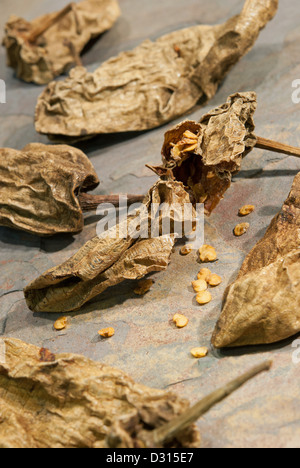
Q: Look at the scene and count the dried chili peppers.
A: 6